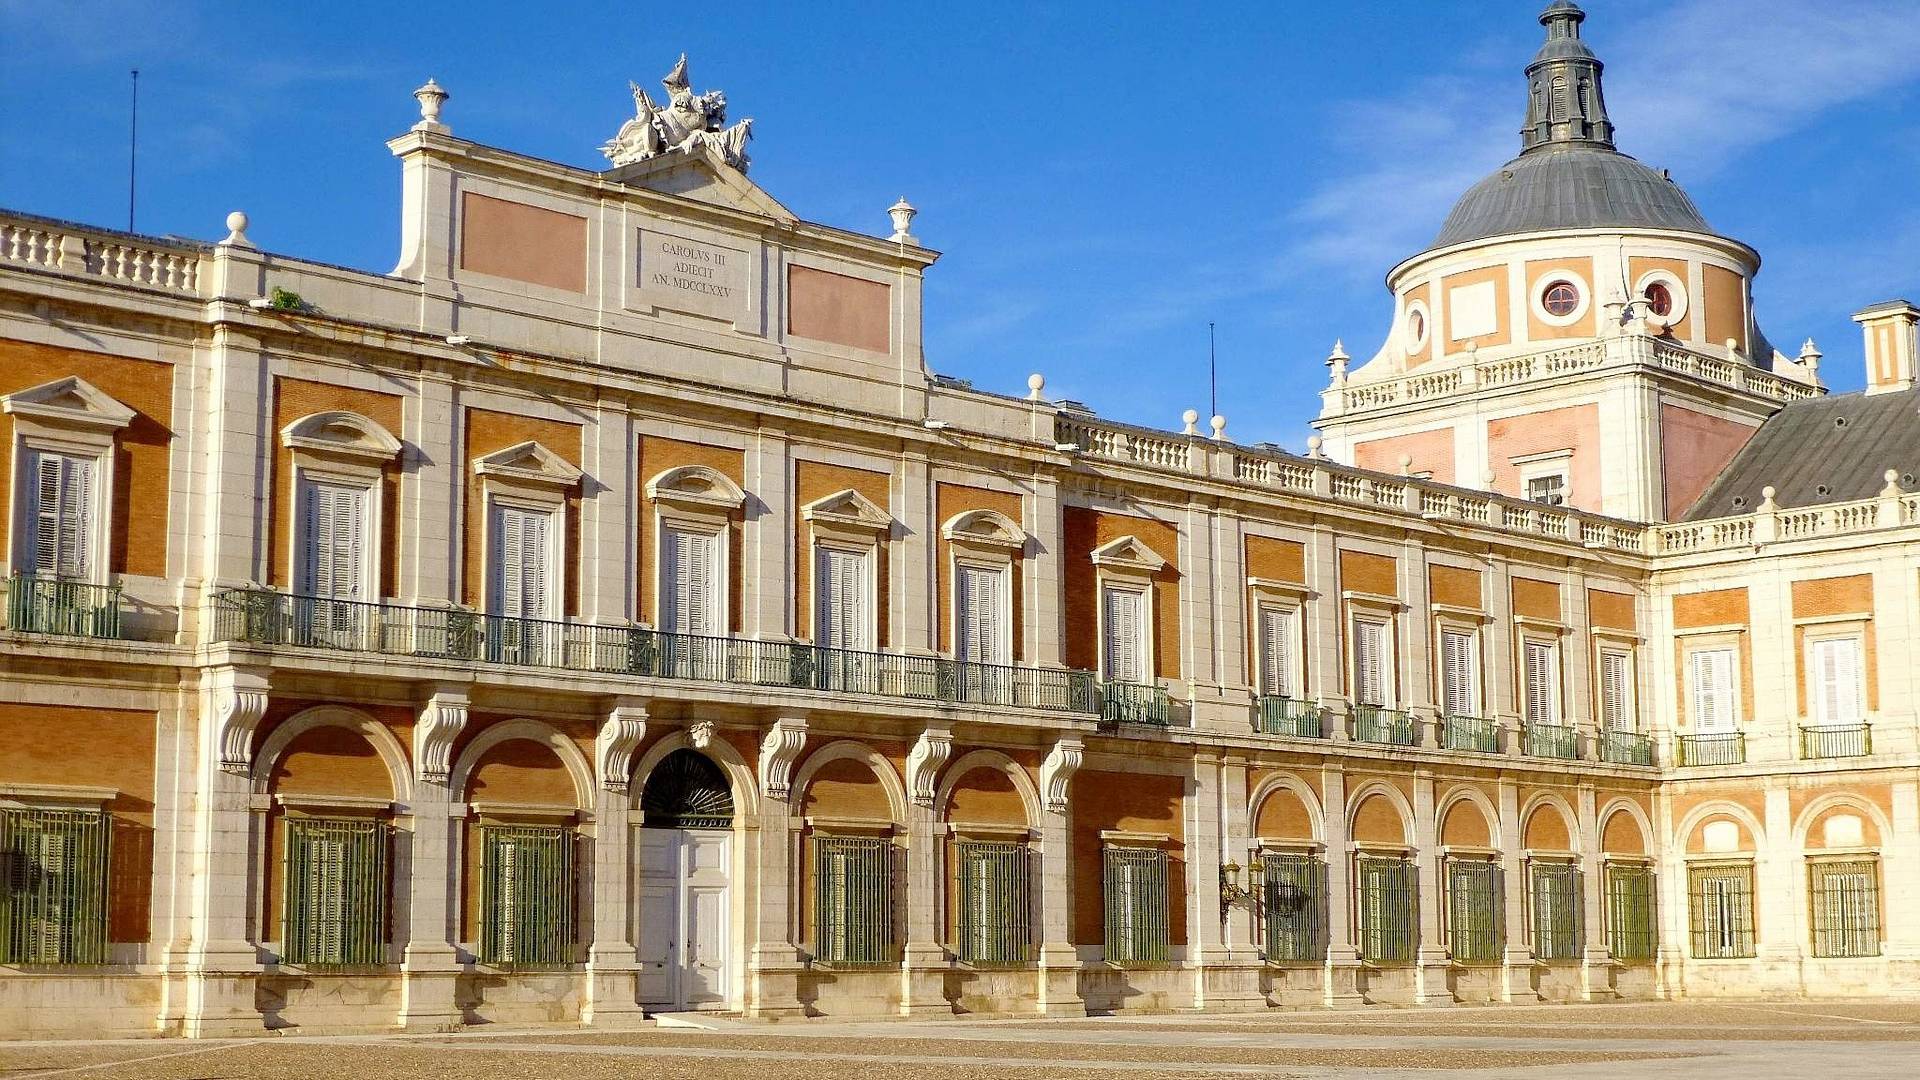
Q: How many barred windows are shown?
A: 13